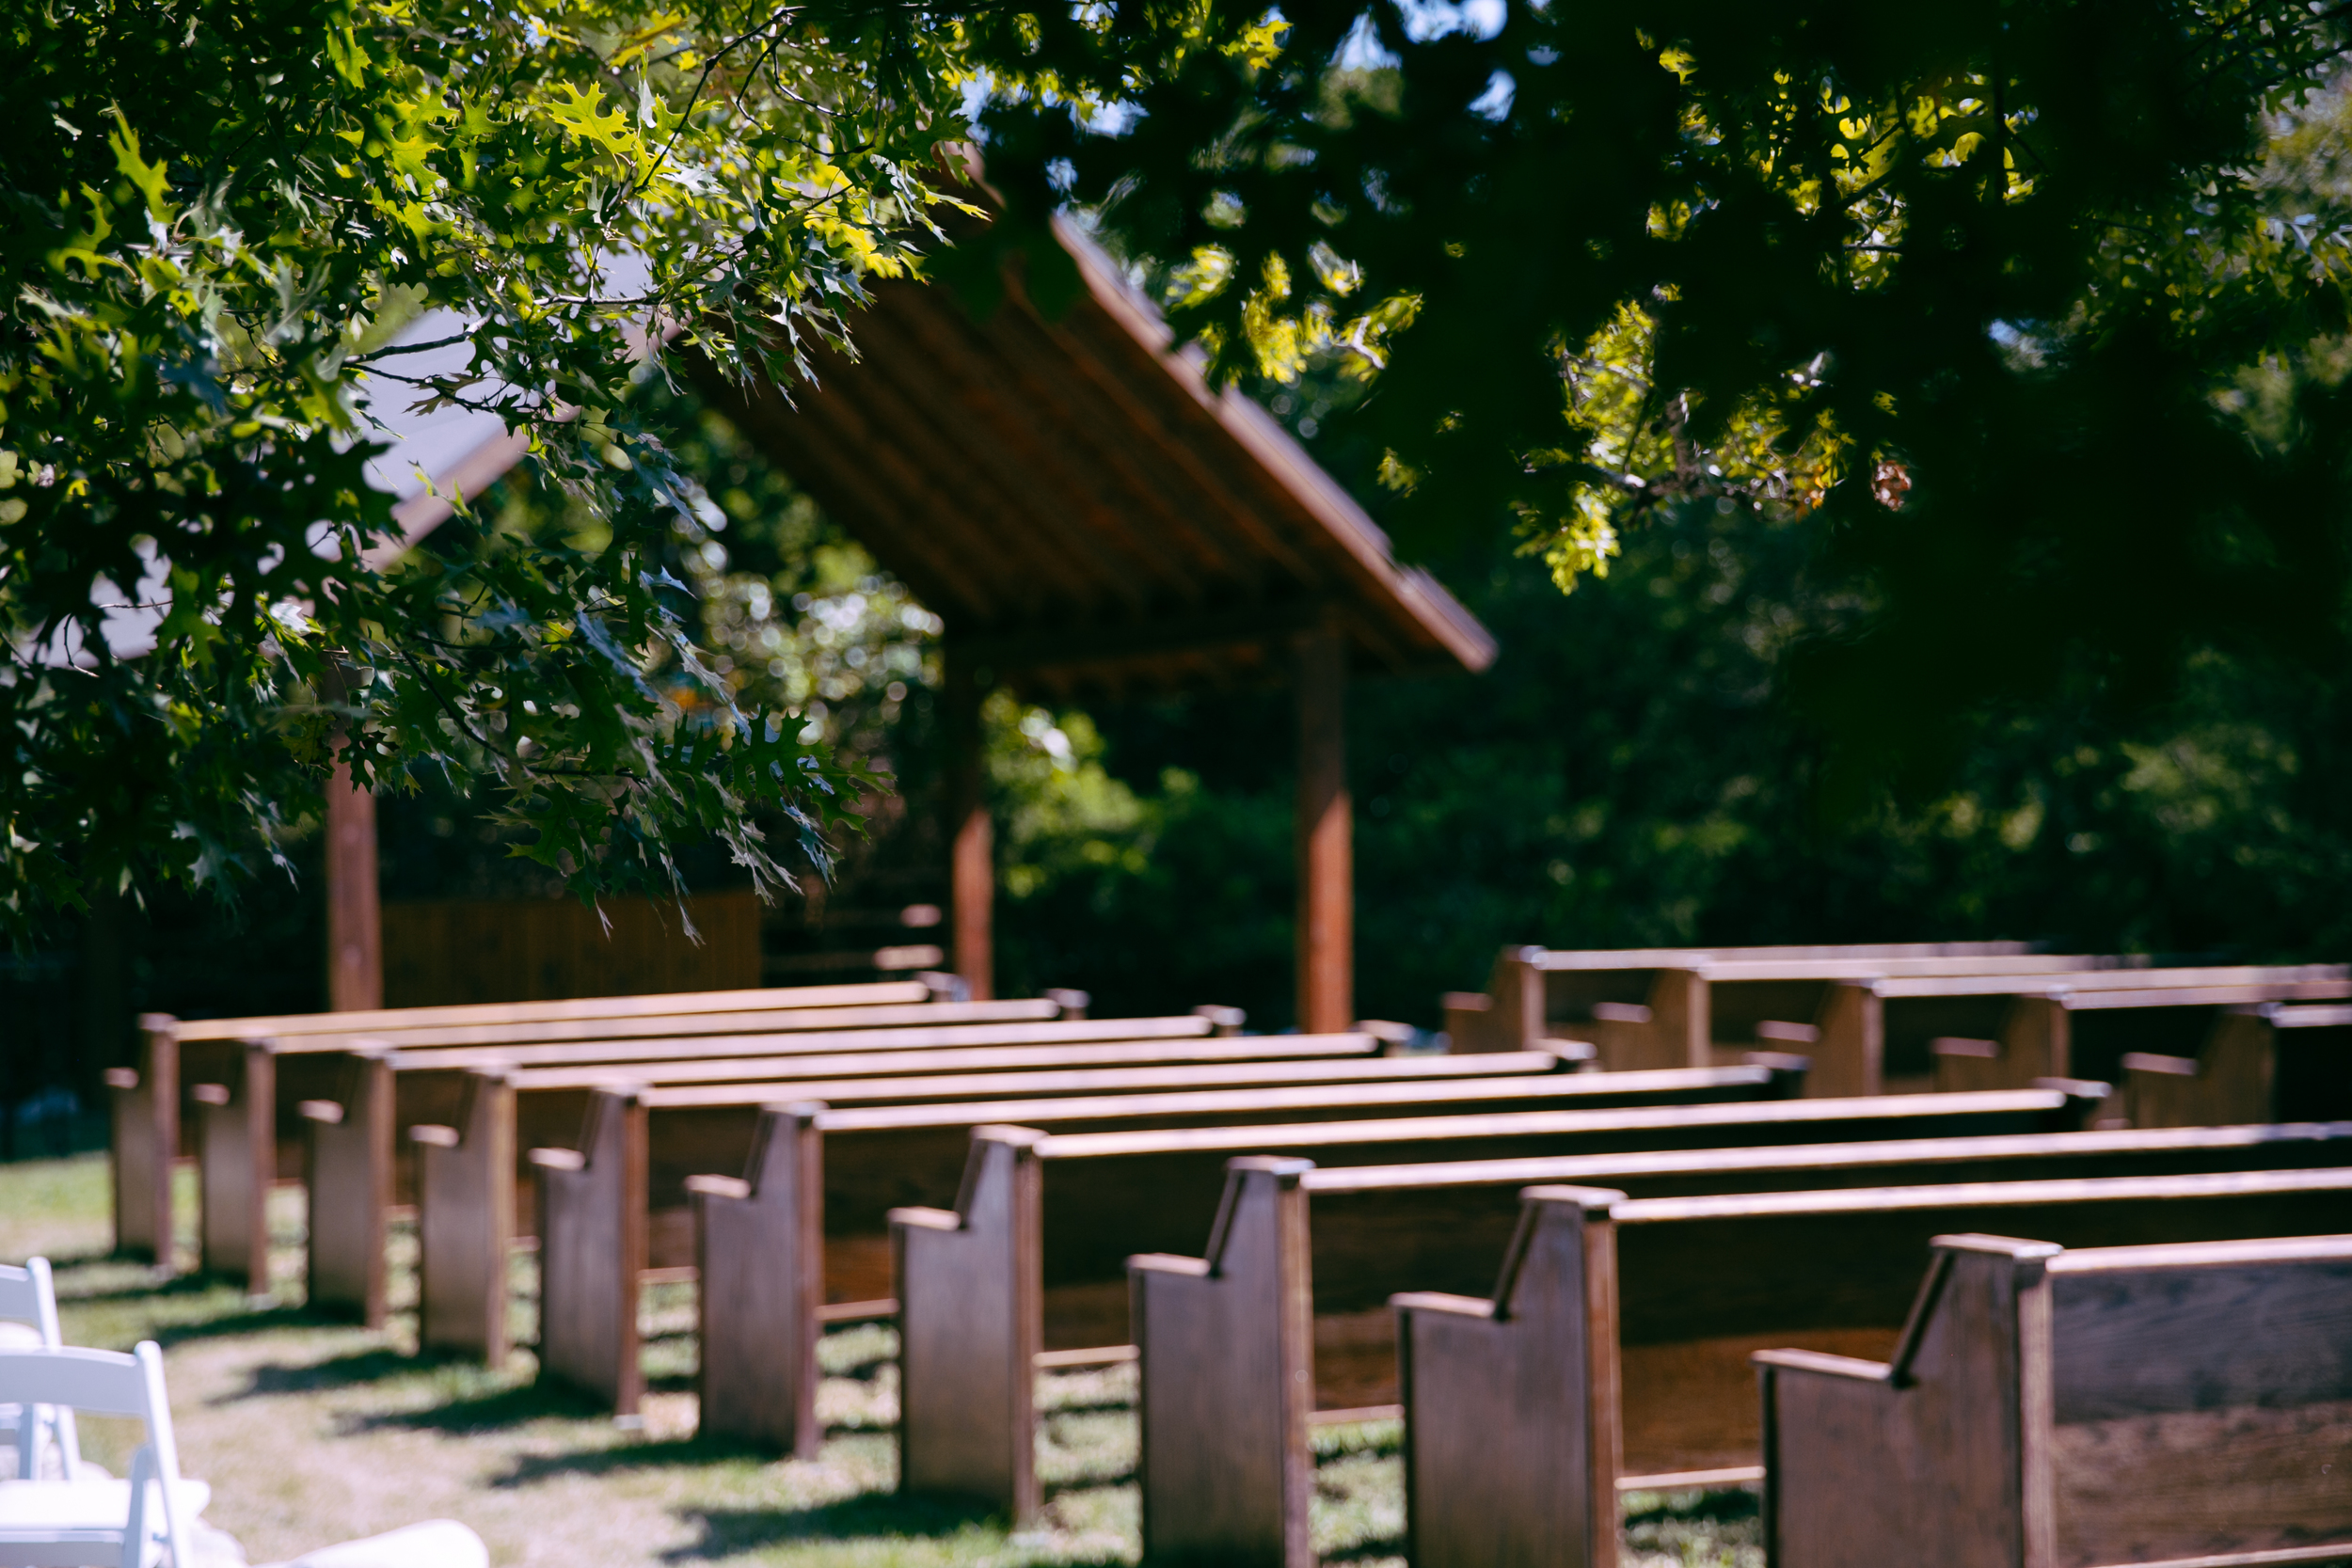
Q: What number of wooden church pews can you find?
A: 15